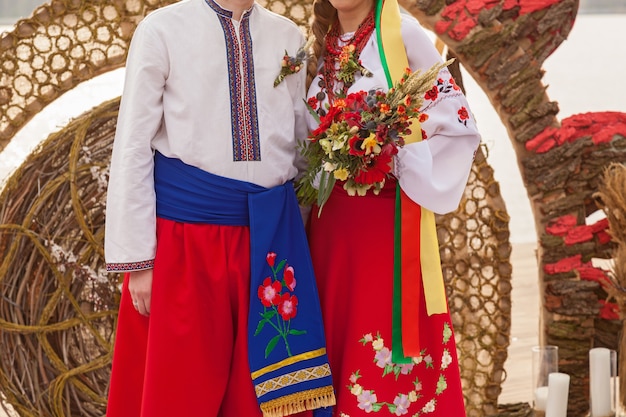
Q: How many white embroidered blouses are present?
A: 2